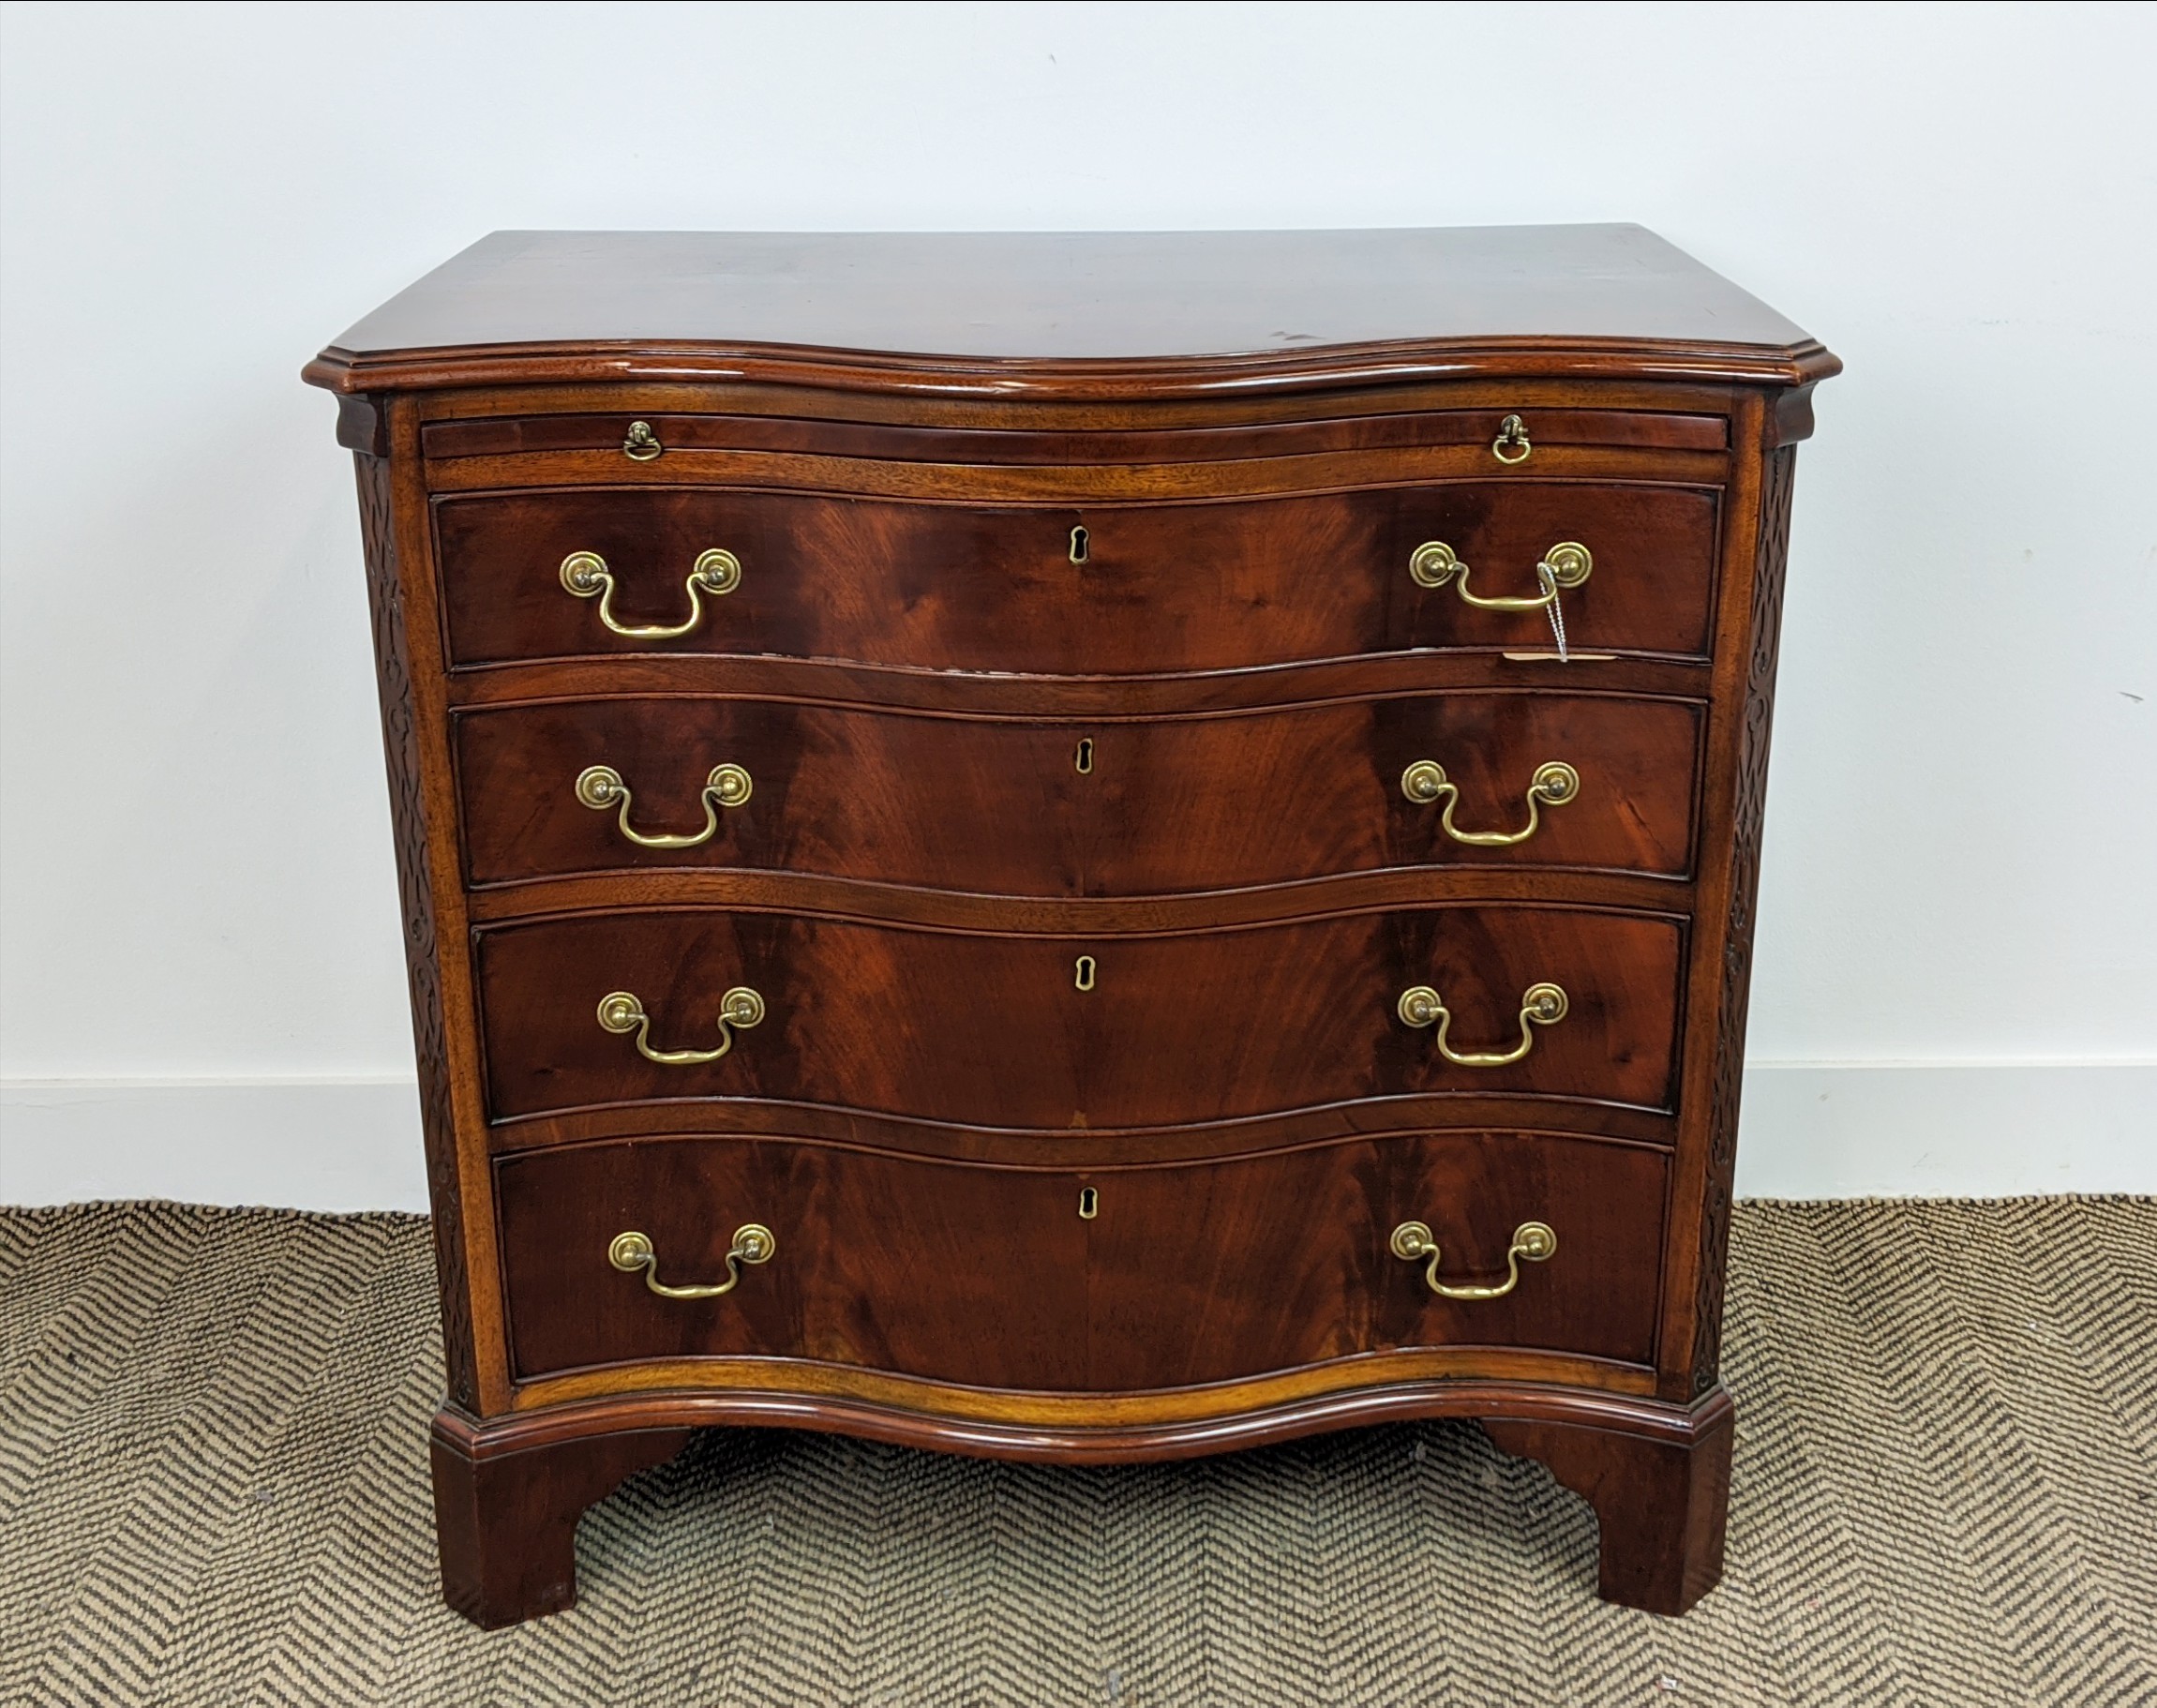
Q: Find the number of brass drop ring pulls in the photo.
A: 2